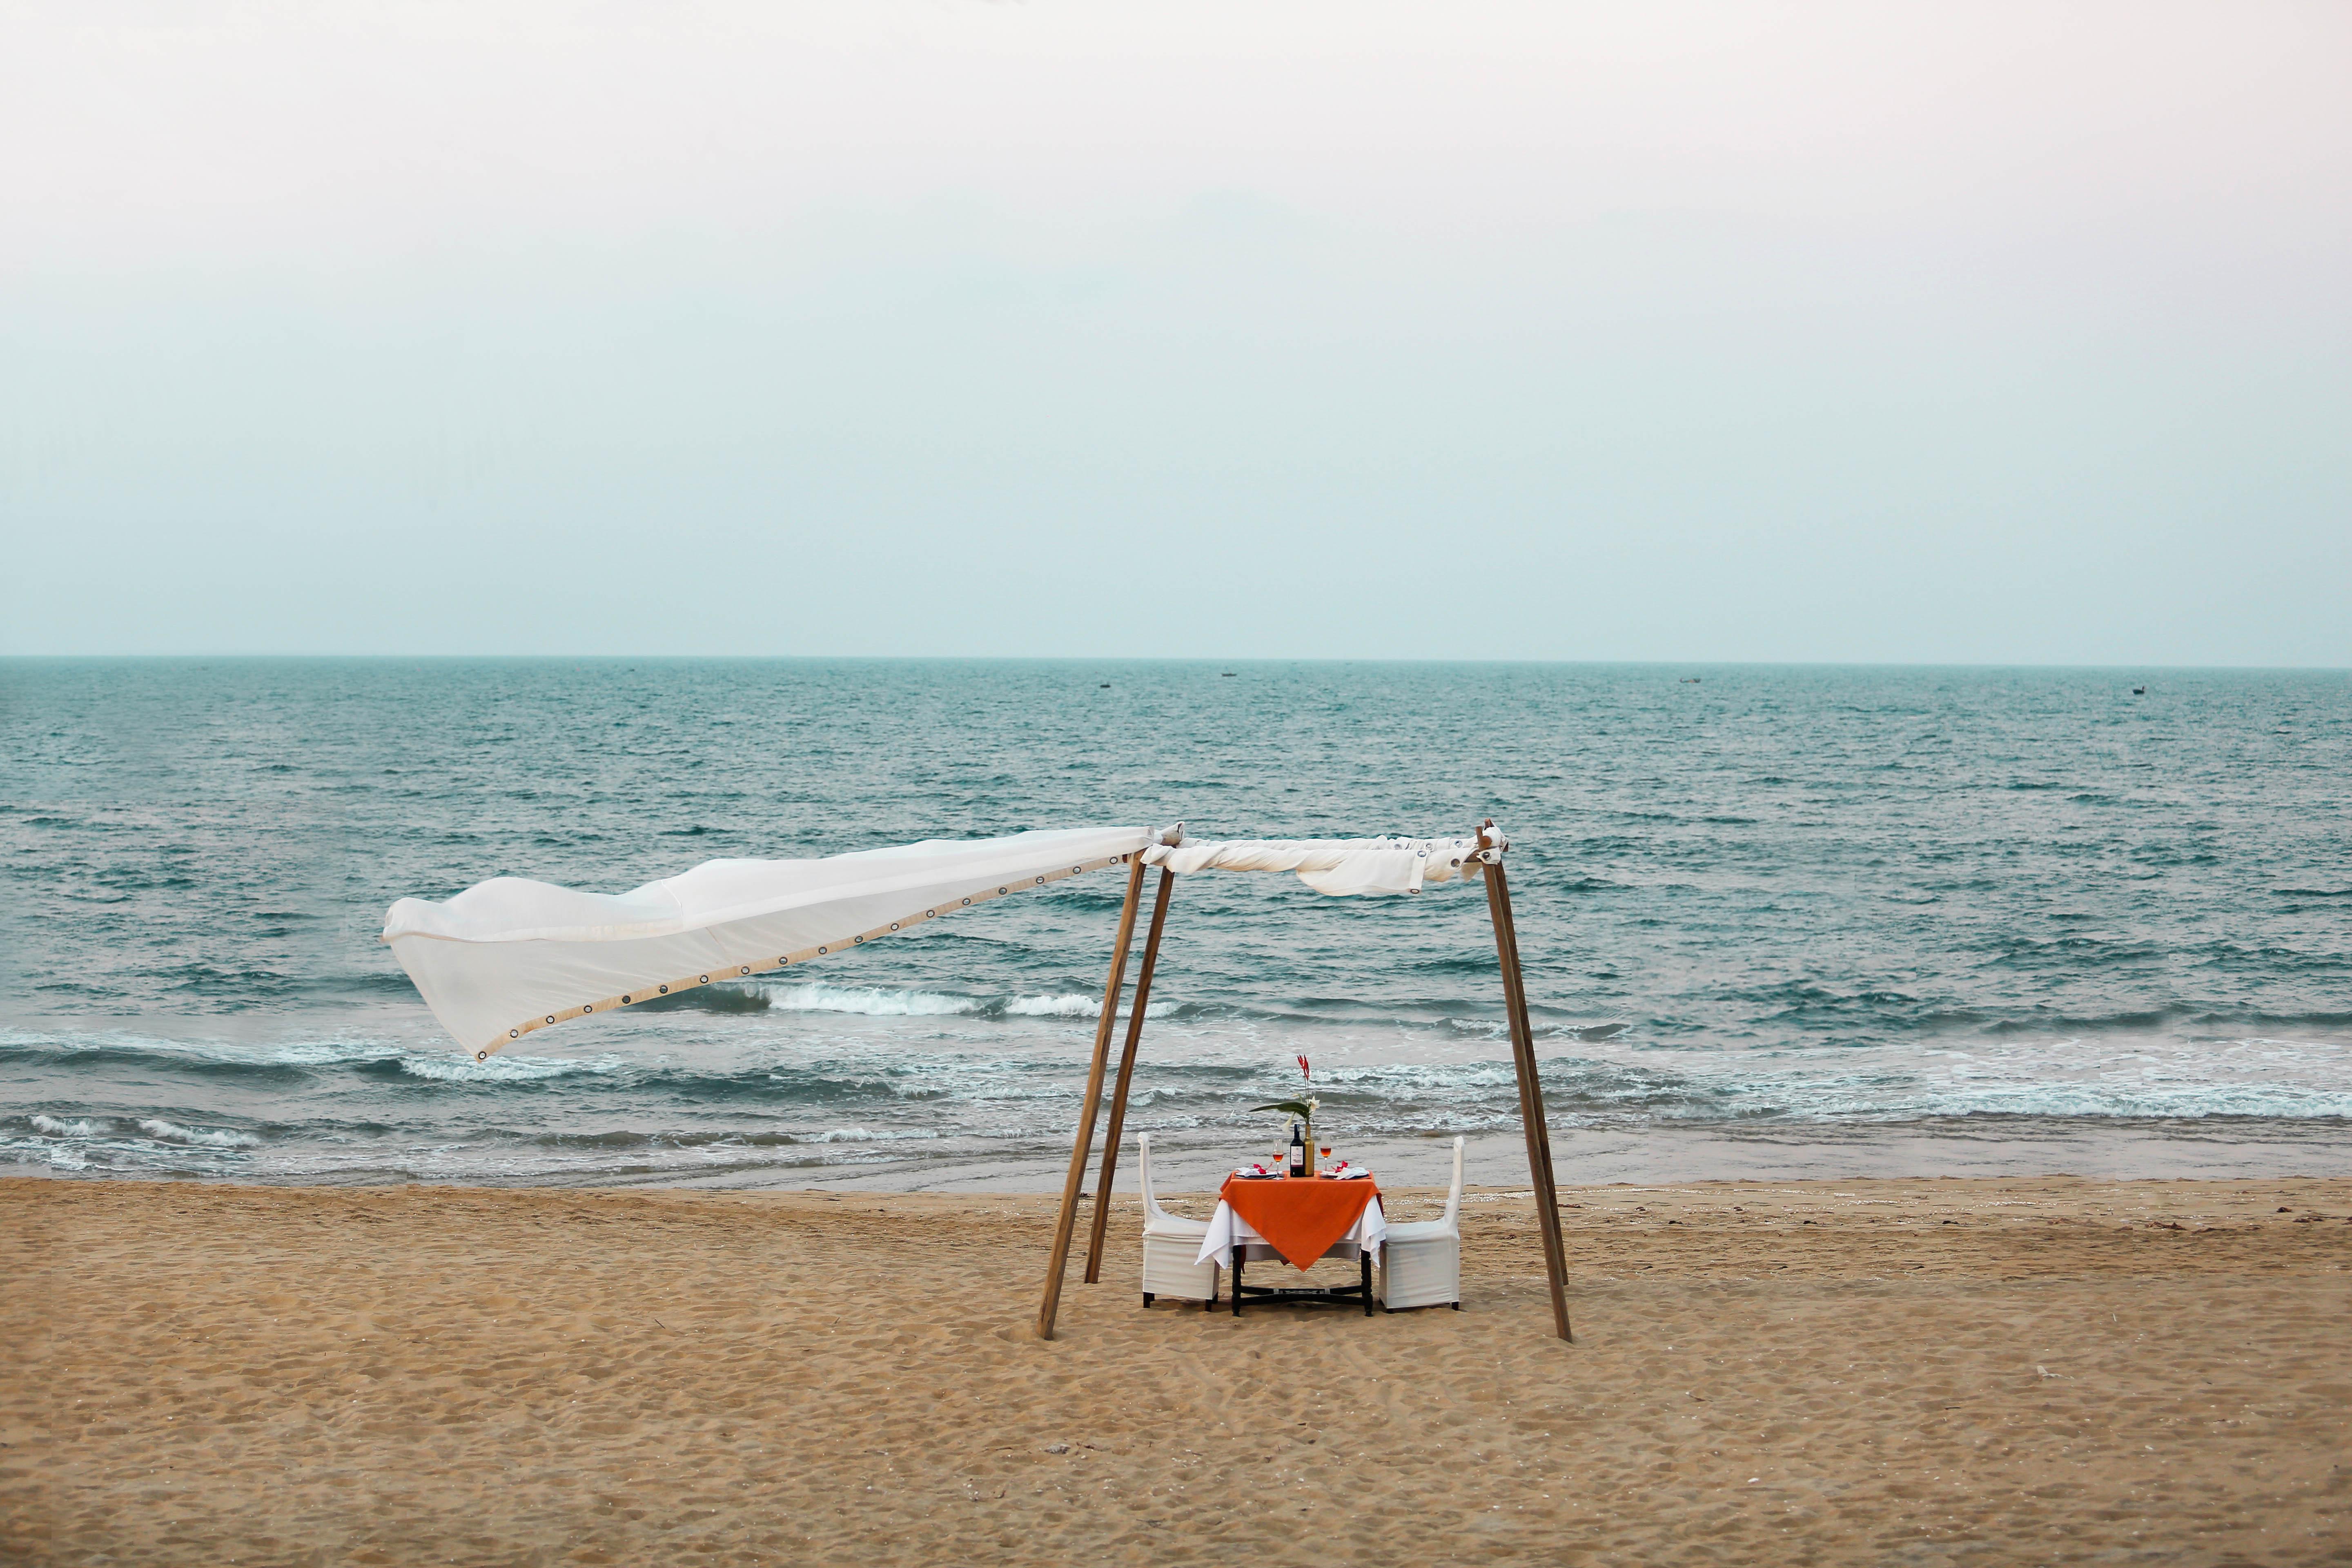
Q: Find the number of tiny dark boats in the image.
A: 4